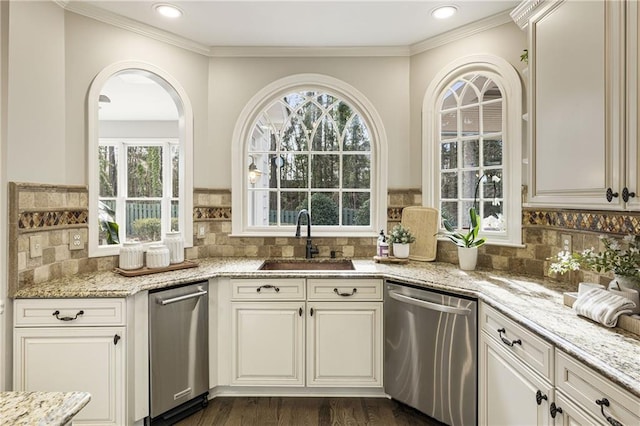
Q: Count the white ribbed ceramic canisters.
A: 3